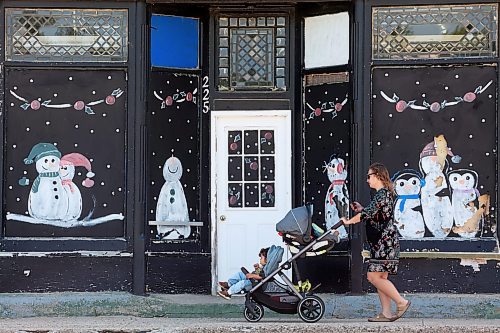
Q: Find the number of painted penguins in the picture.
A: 3